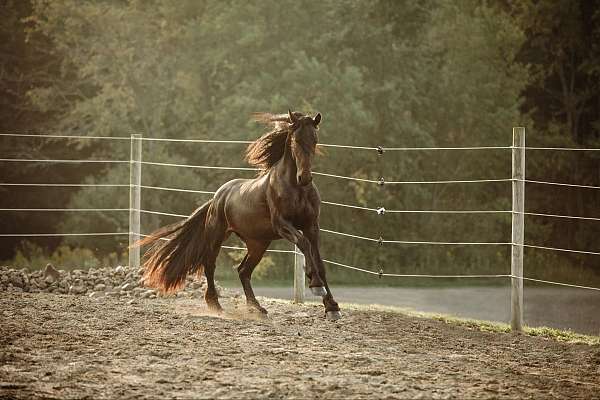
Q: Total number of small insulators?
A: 5